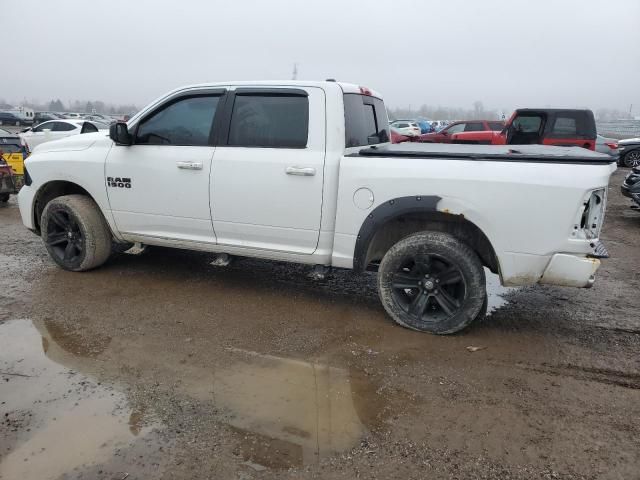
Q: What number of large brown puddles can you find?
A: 2